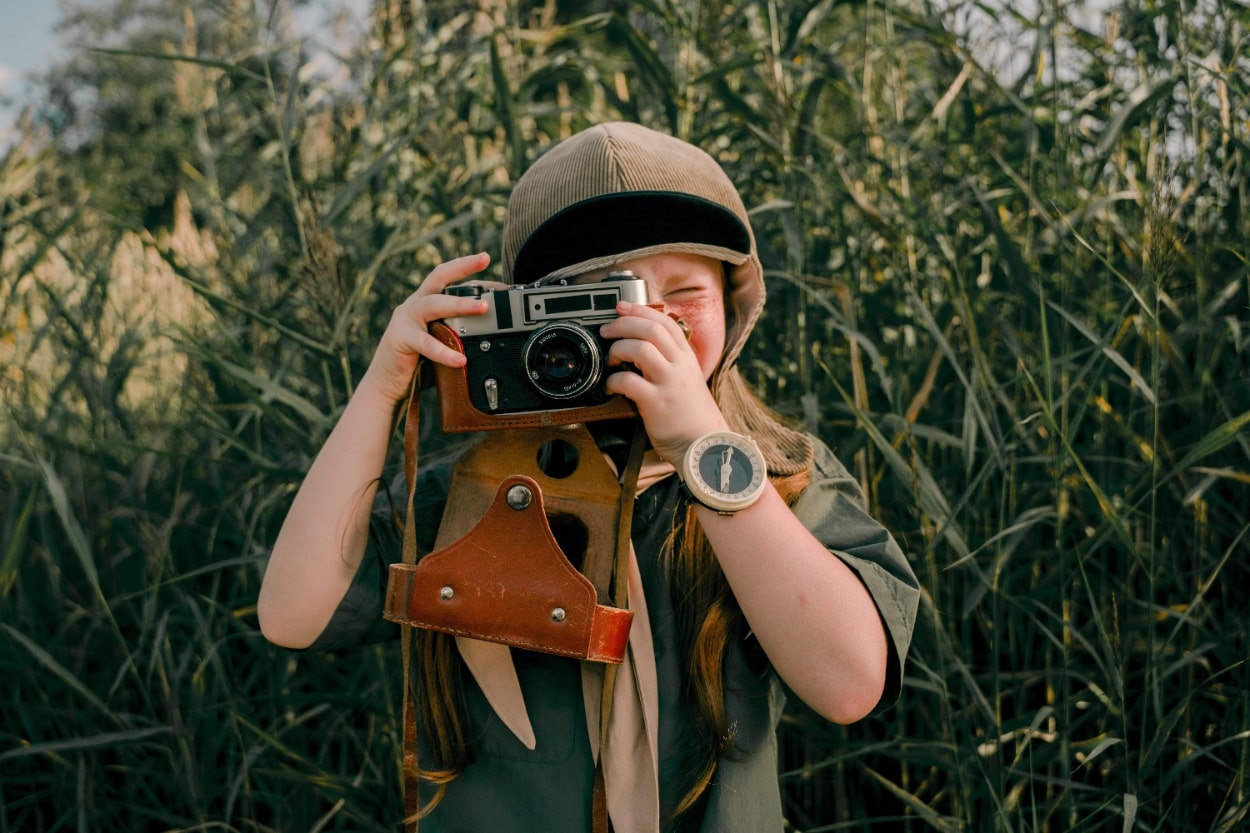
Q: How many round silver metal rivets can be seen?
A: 3